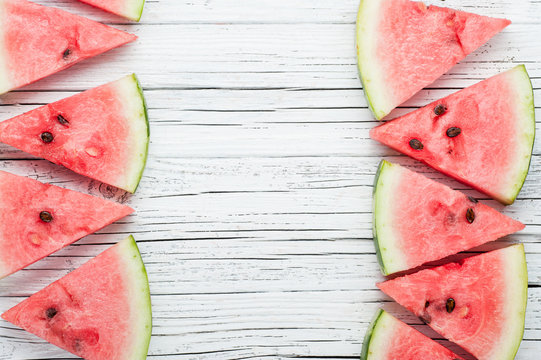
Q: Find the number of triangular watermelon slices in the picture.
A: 10